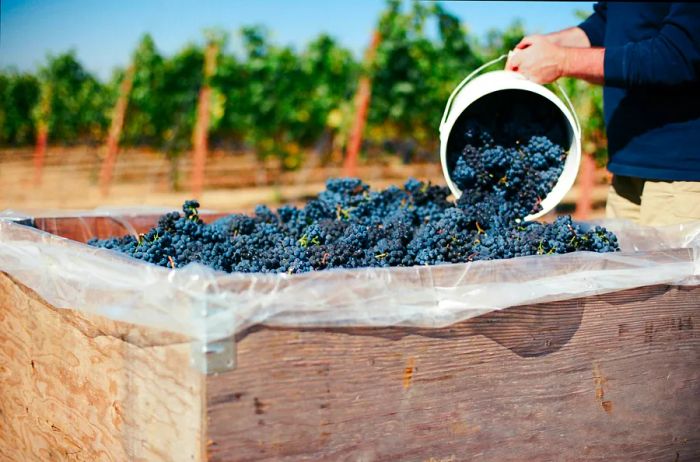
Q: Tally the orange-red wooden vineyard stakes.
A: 5